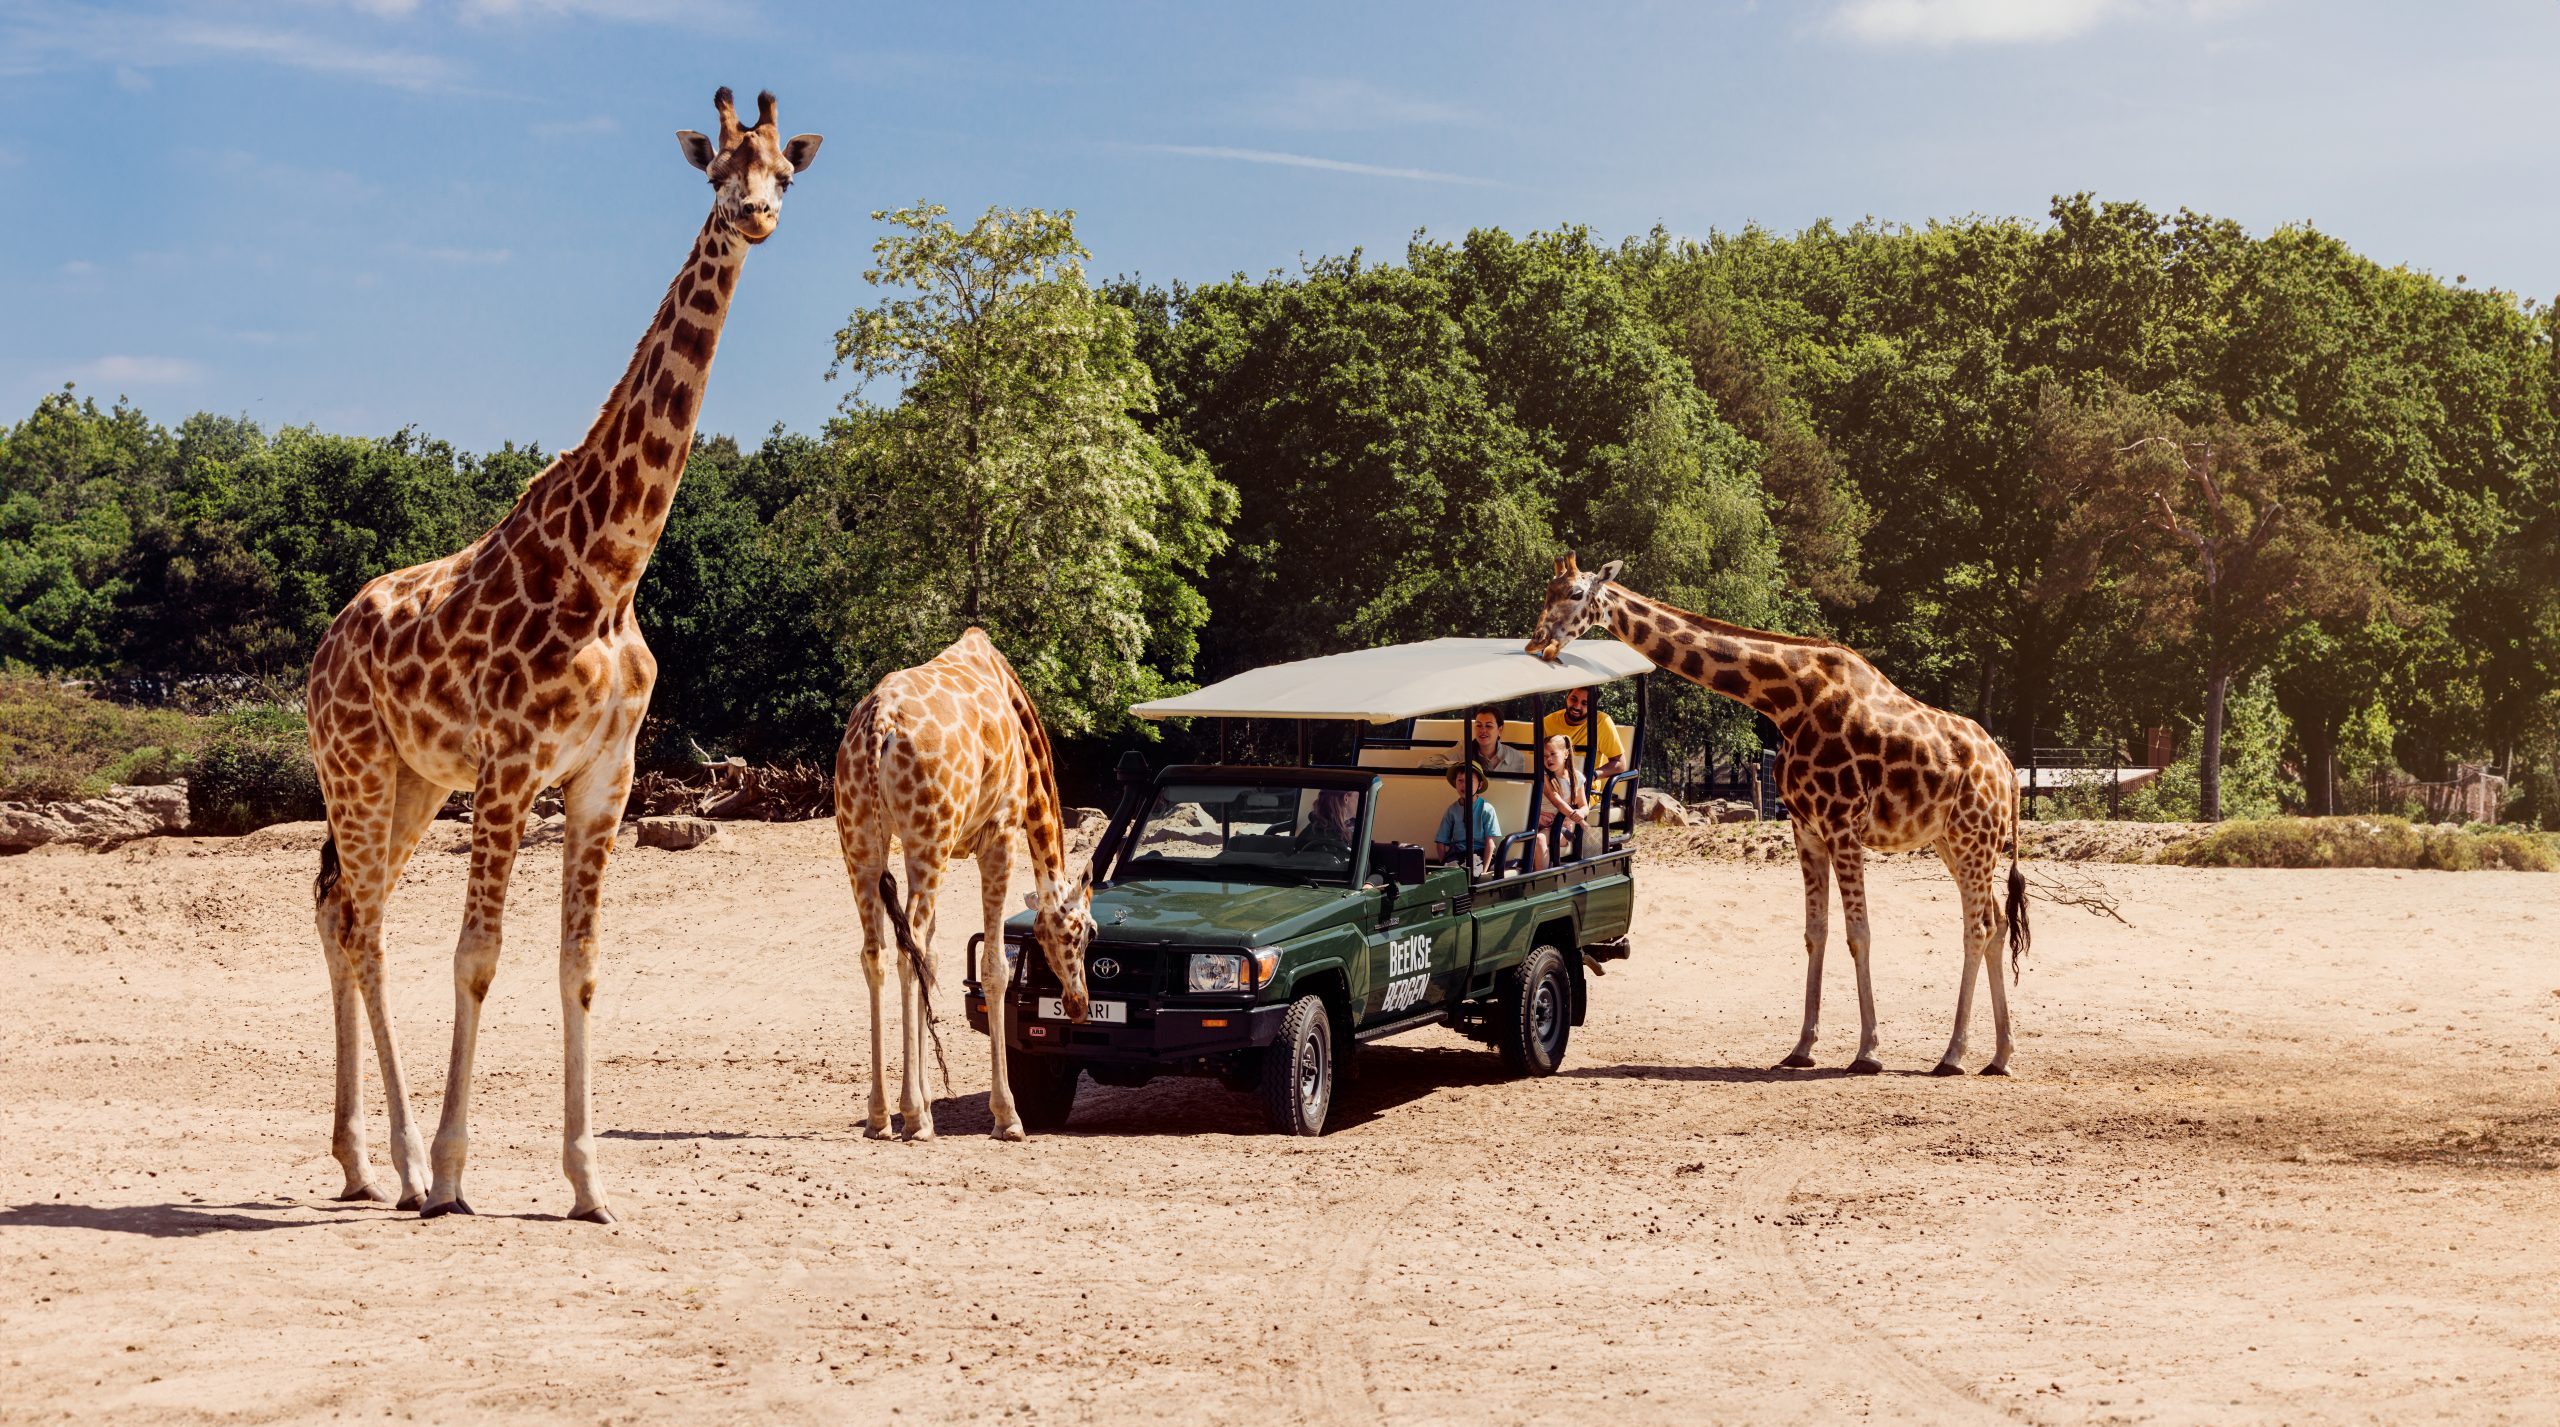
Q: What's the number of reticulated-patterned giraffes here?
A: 3